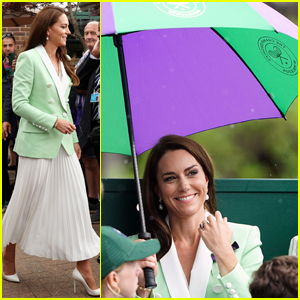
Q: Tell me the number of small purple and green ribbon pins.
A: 1